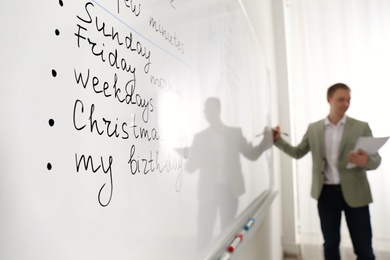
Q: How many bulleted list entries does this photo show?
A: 5